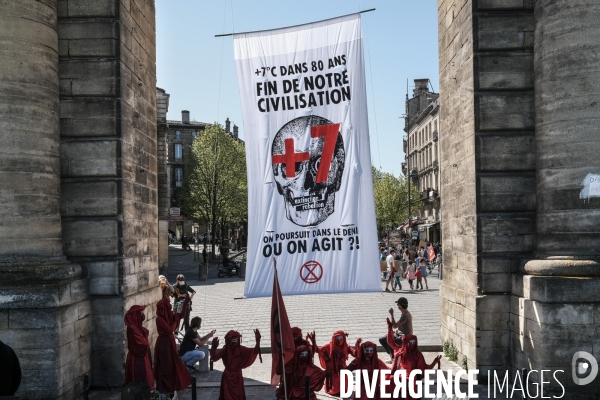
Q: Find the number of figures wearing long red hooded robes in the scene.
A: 8